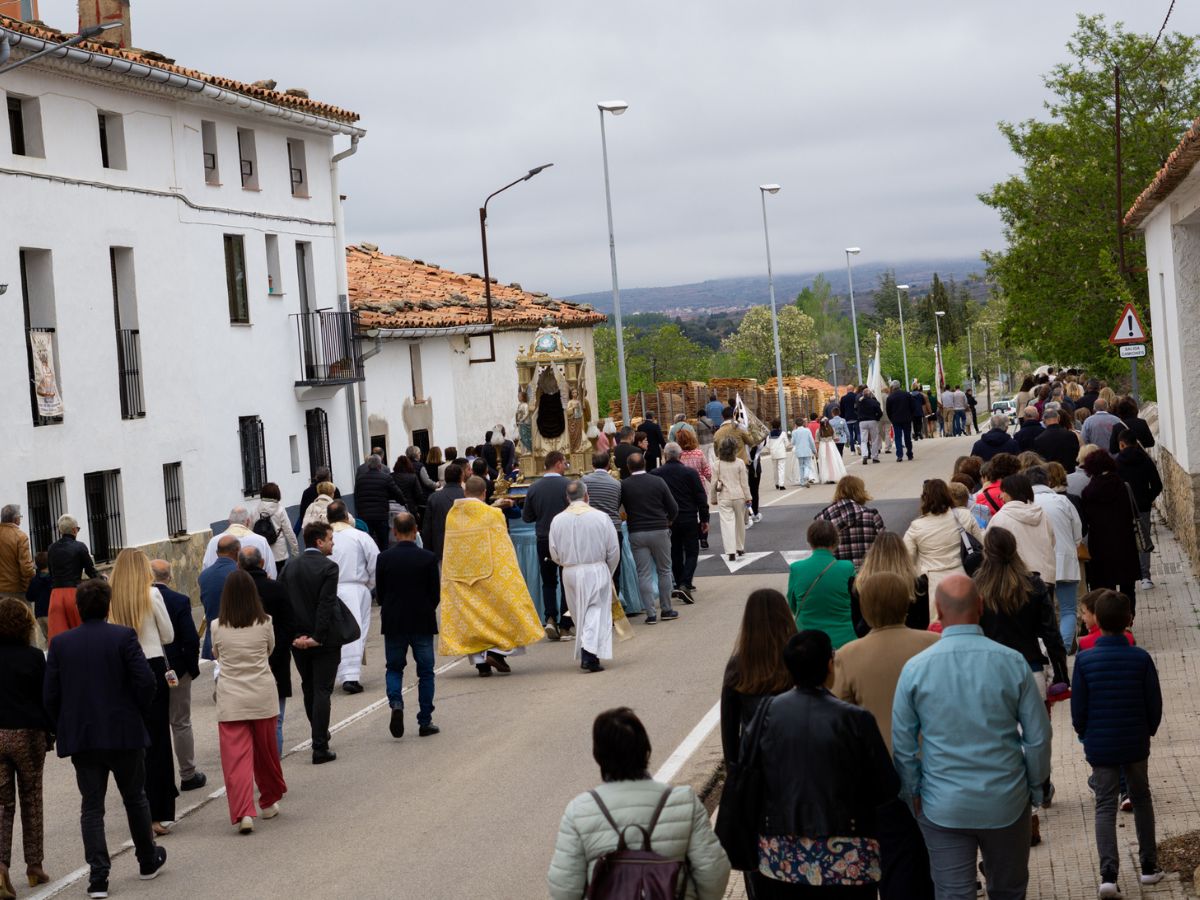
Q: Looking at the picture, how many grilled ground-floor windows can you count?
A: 5